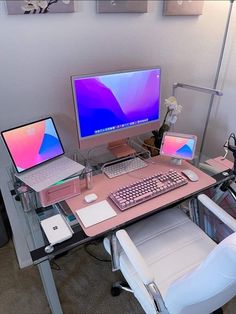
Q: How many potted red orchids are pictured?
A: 0